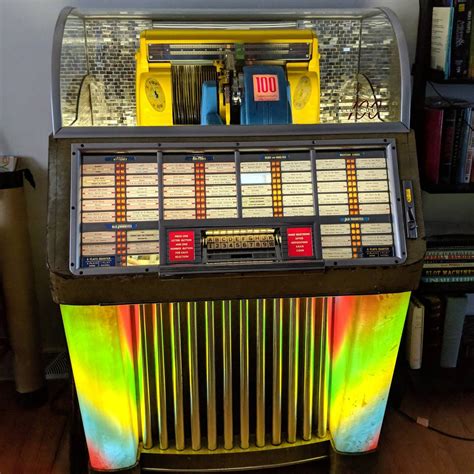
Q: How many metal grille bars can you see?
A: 12